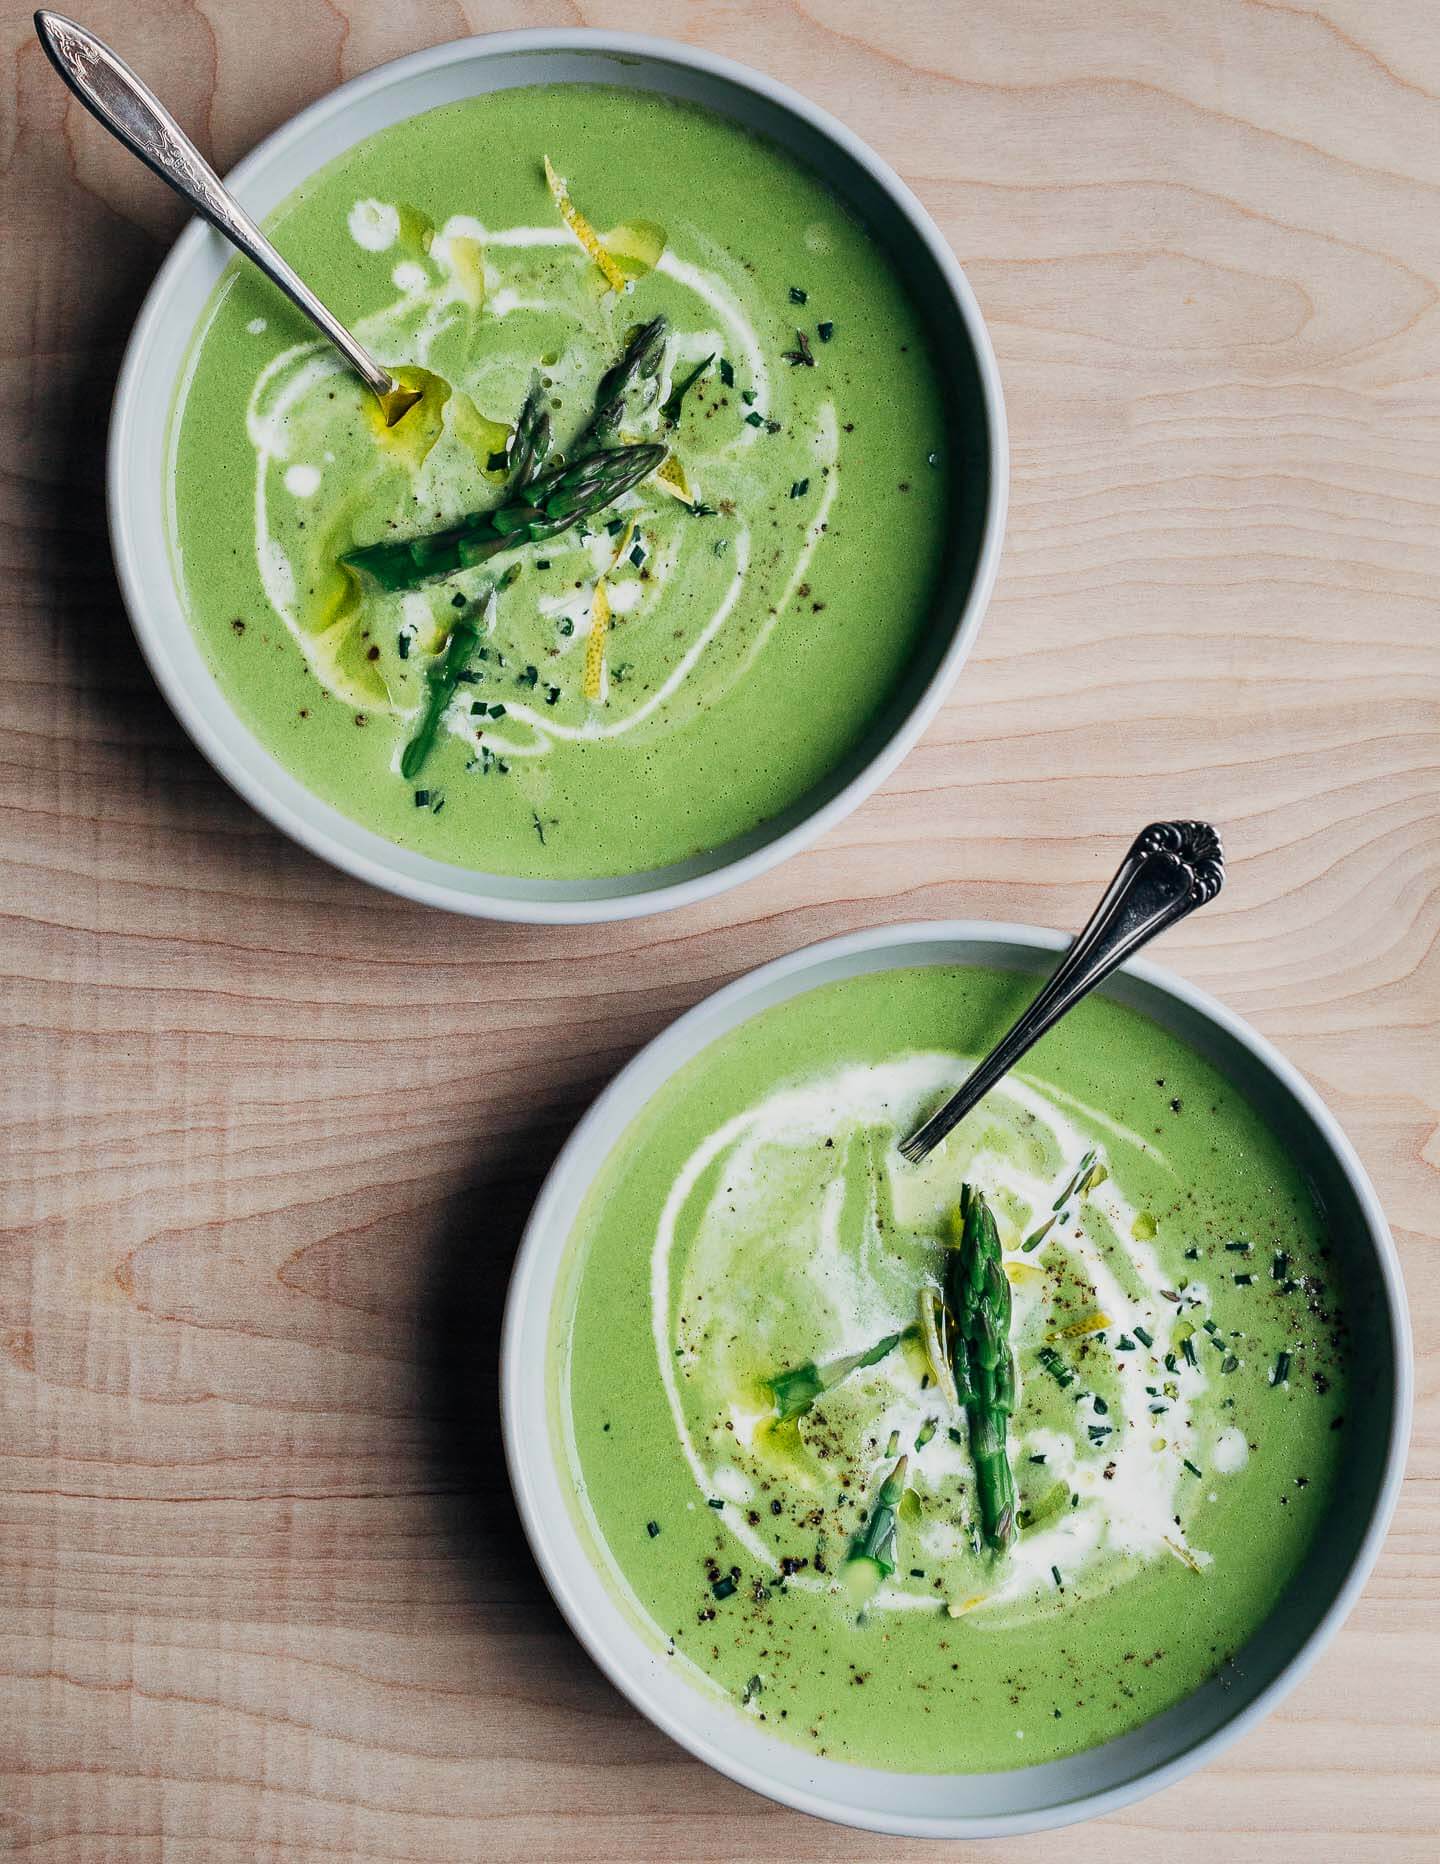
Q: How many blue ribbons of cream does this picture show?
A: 0